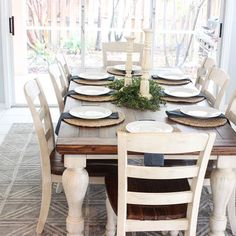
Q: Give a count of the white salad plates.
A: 8